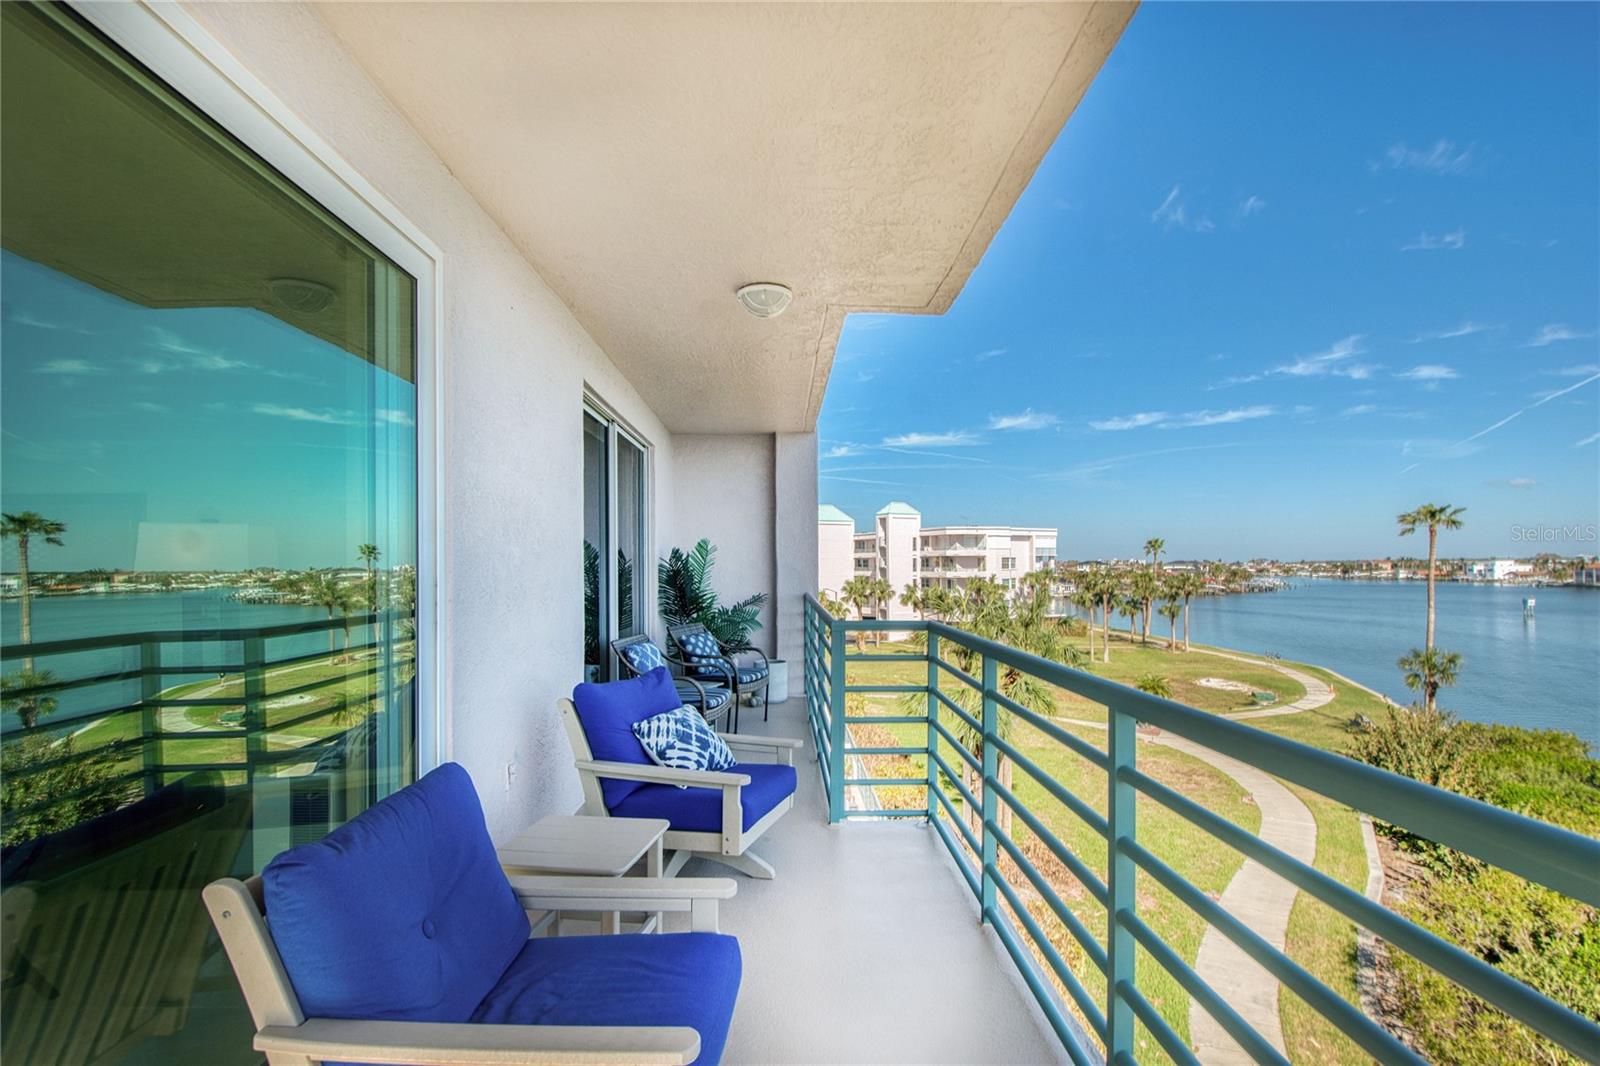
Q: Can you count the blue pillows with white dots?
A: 1